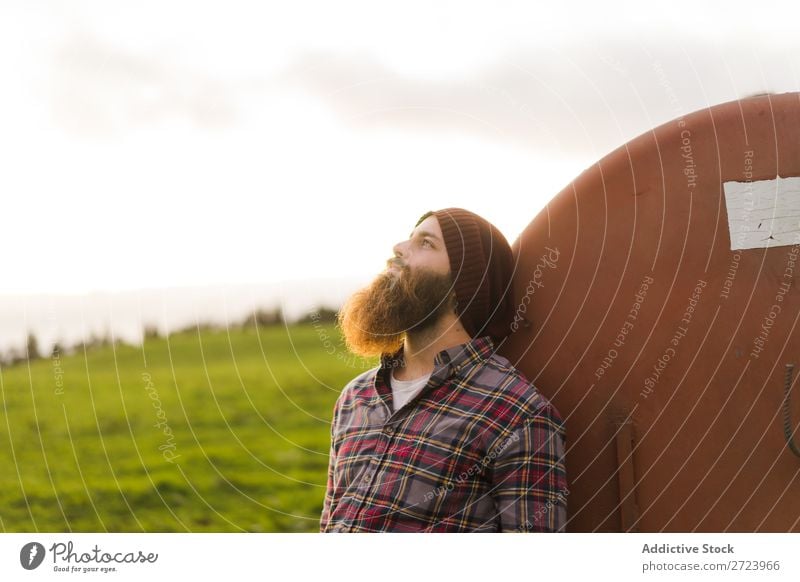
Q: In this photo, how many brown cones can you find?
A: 0